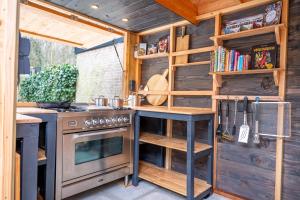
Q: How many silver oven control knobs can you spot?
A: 7